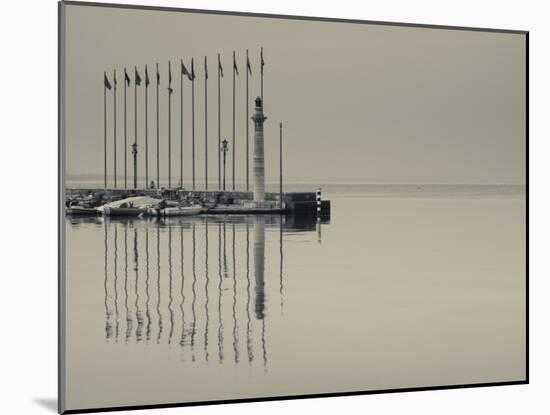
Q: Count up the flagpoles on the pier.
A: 14